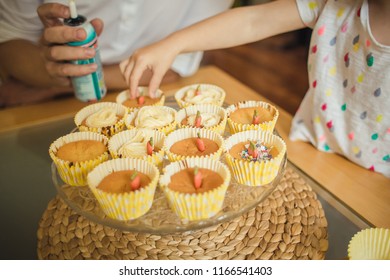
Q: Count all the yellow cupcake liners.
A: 13